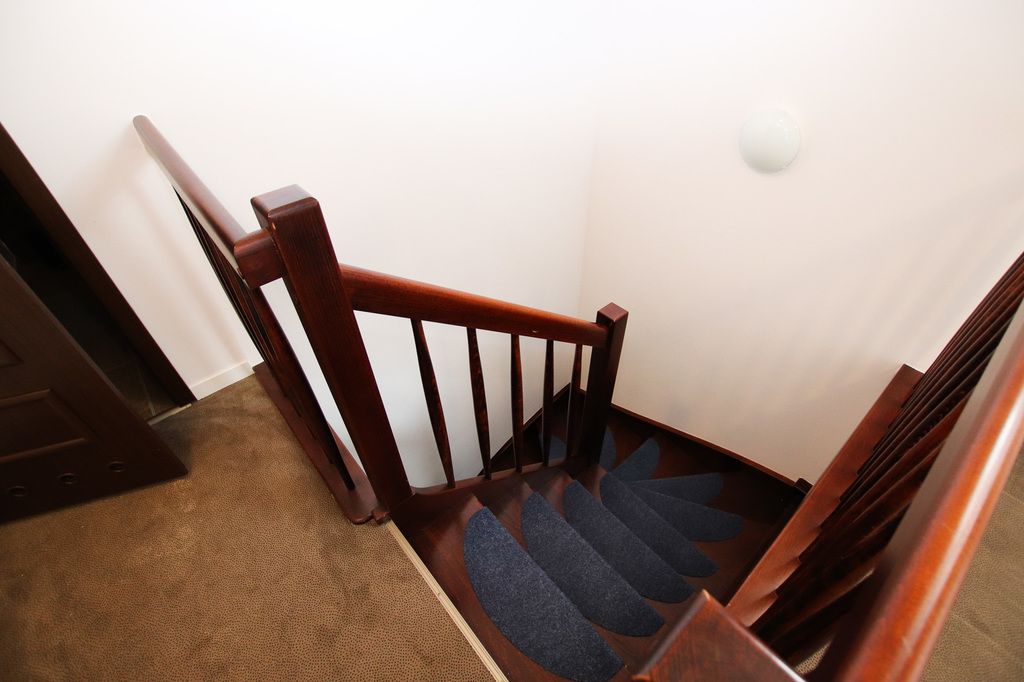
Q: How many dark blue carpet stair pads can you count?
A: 9